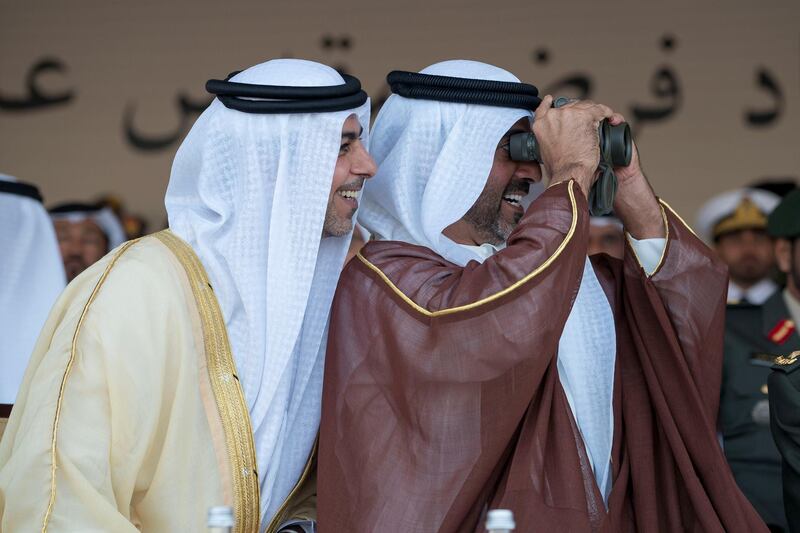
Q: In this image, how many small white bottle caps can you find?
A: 2